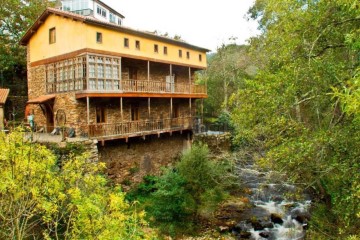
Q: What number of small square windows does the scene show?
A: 8